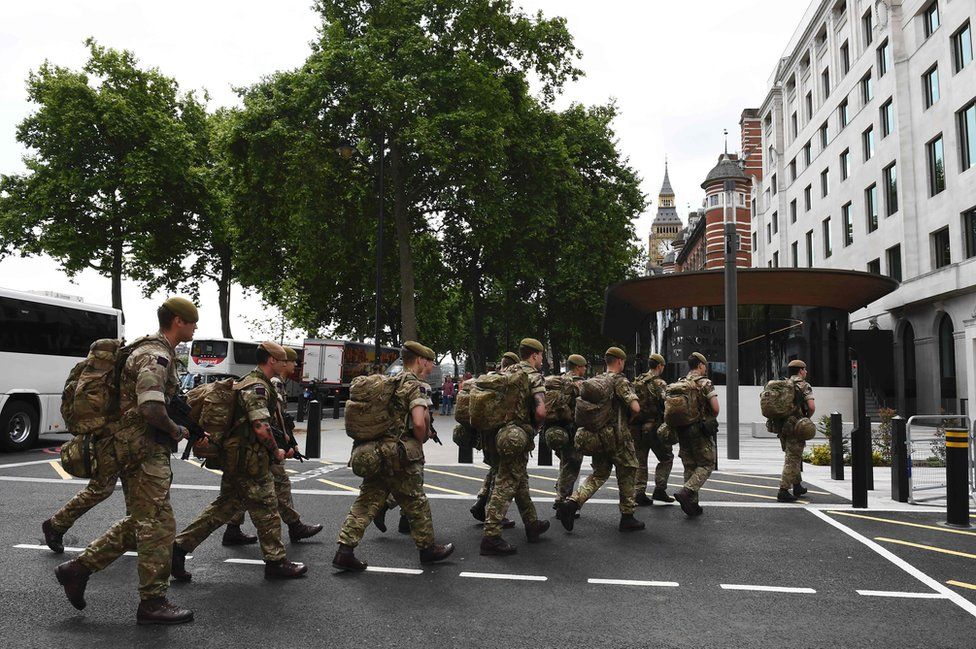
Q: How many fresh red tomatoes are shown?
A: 0